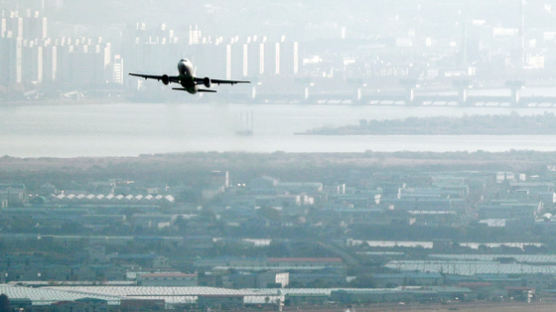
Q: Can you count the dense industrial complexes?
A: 1